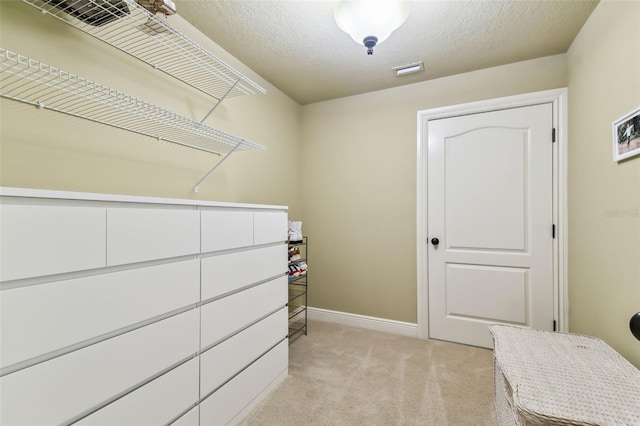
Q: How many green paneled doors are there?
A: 0